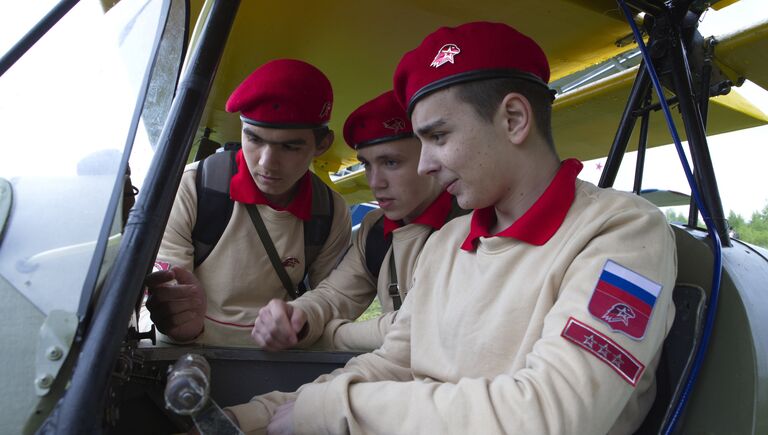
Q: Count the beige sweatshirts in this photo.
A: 3